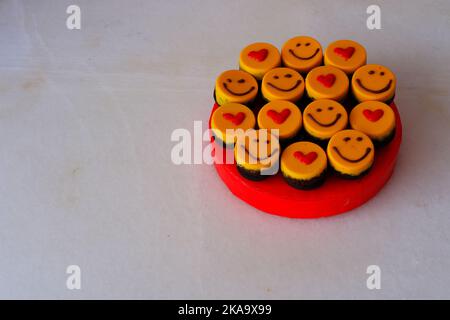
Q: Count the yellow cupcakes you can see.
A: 14